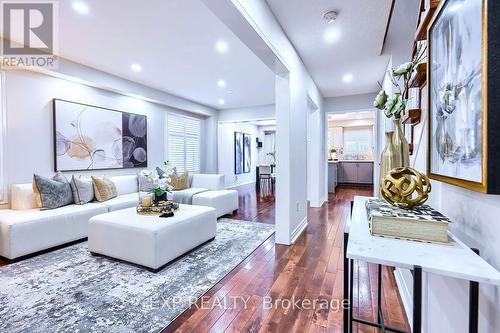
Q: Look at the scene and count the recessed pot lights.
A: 7